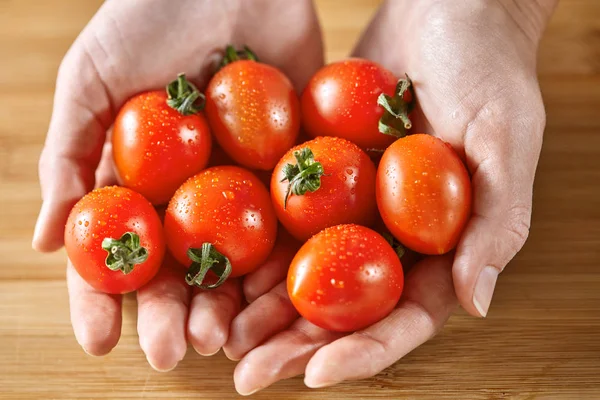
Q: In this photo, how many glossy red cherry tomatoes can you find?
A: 8